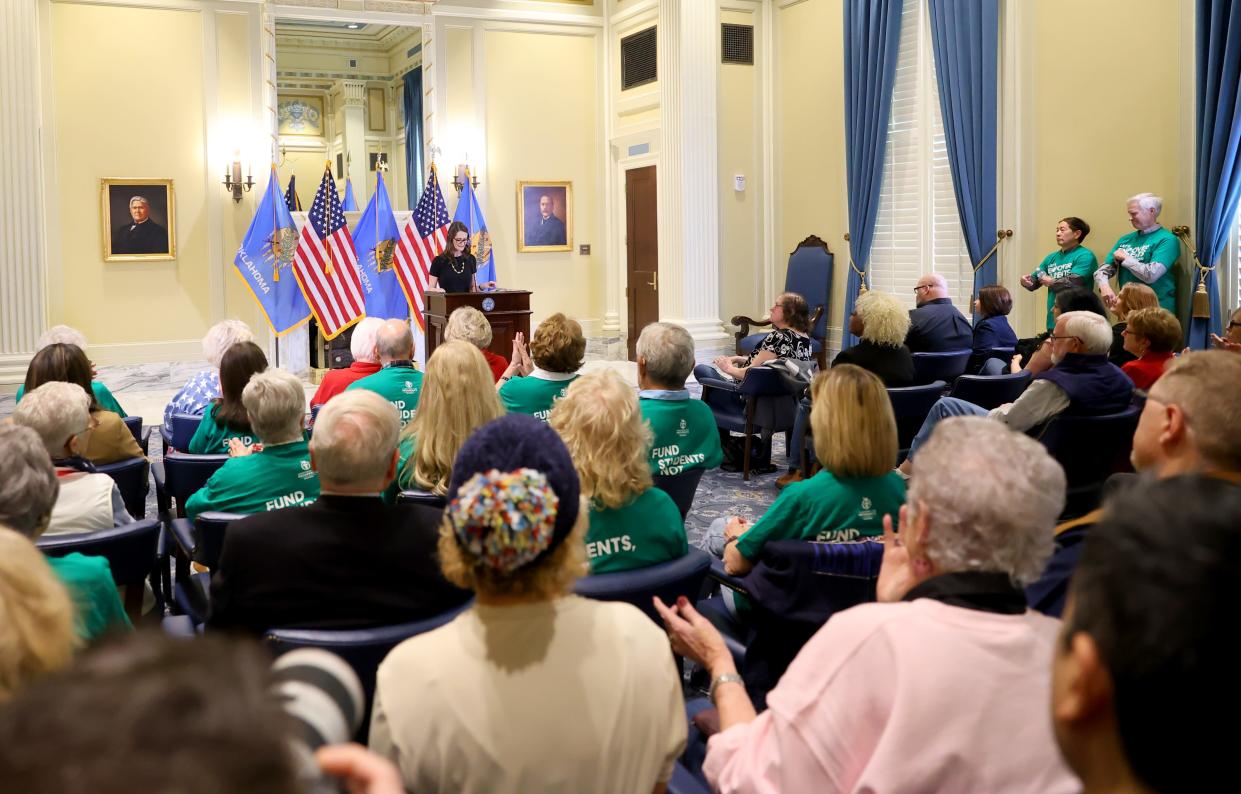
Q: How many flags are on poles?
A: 5